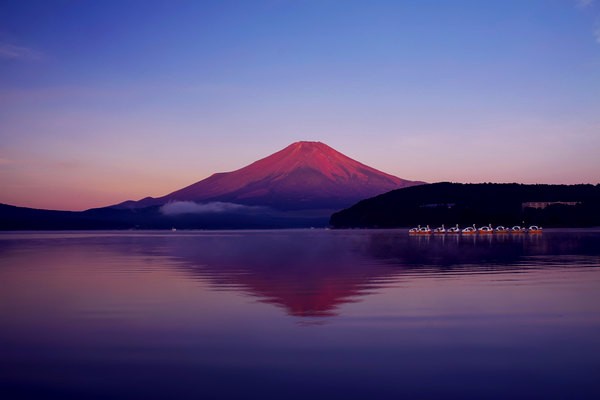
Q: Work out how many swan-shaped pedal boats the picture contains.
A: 9